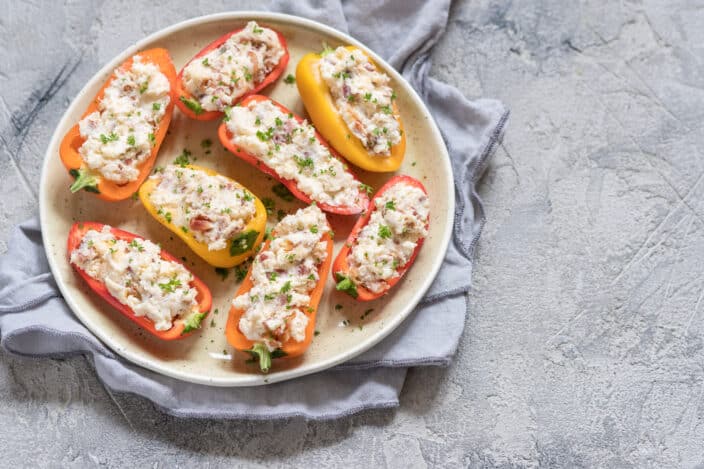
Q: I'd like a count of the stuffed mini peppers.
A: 8